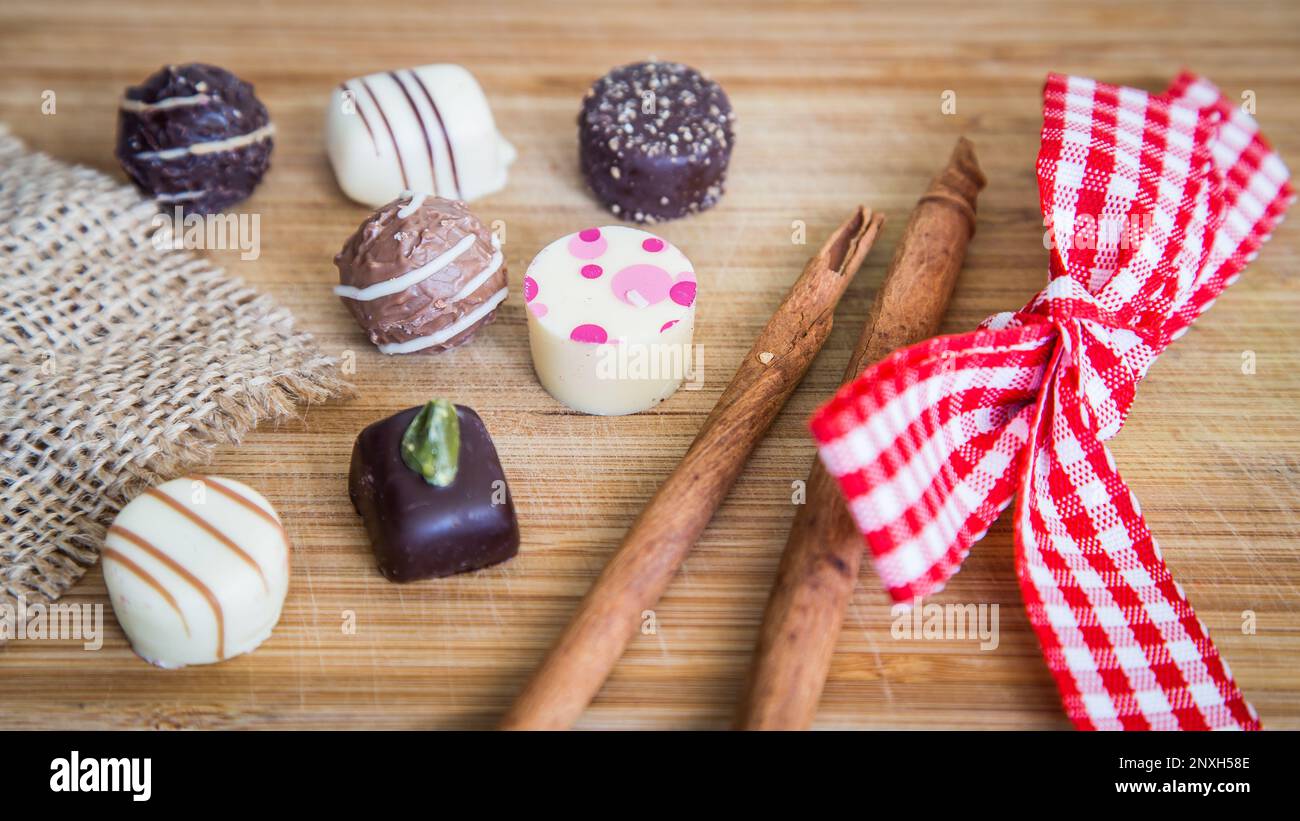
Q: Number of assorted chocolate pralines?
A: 7